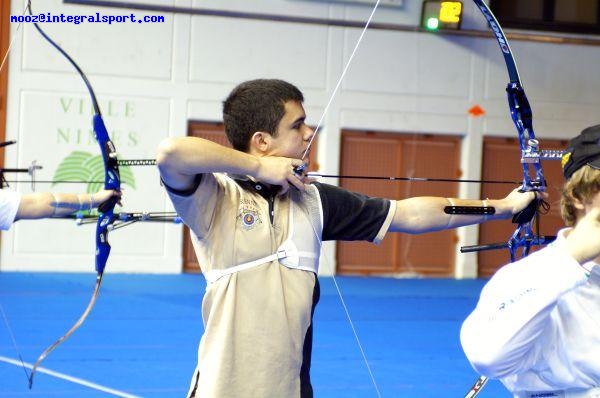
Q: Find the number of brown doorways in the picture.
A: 3